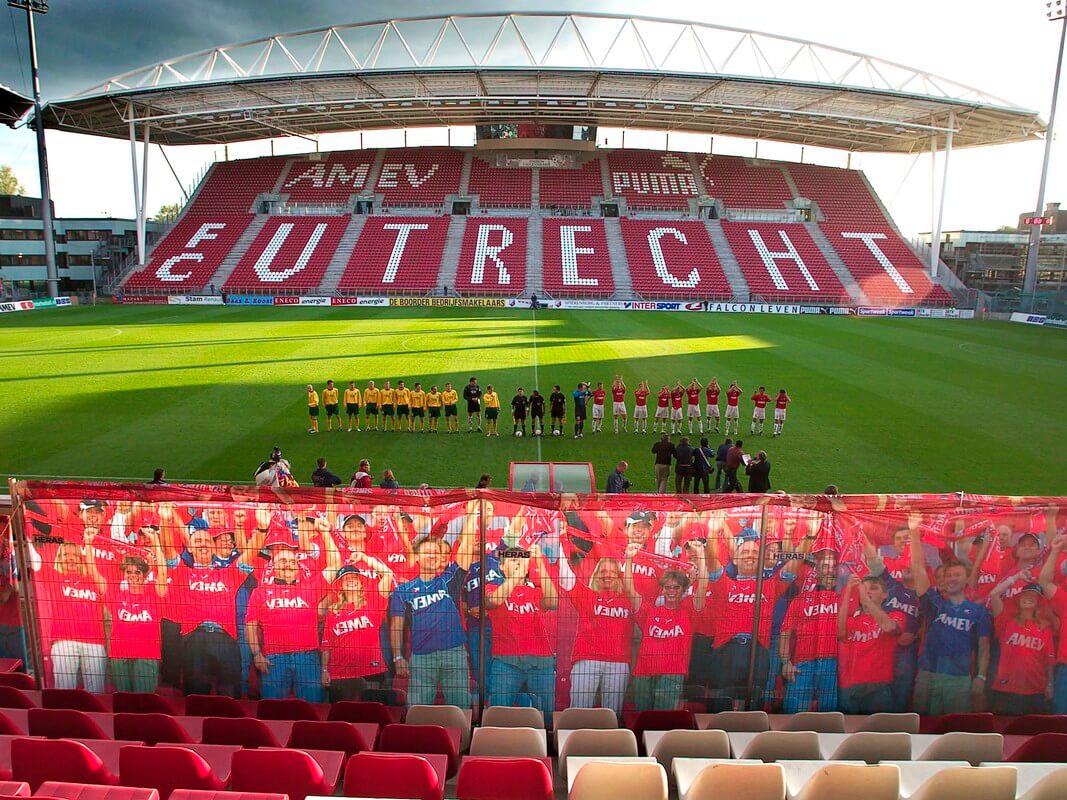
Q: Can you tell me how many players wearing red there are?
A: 10